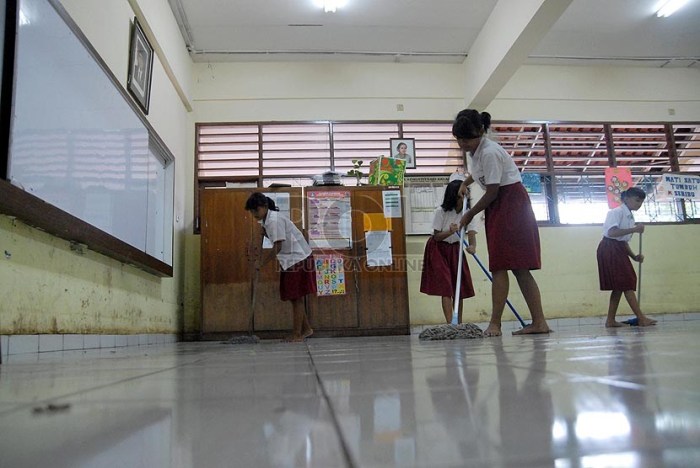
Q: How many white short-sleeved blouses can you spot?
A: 4